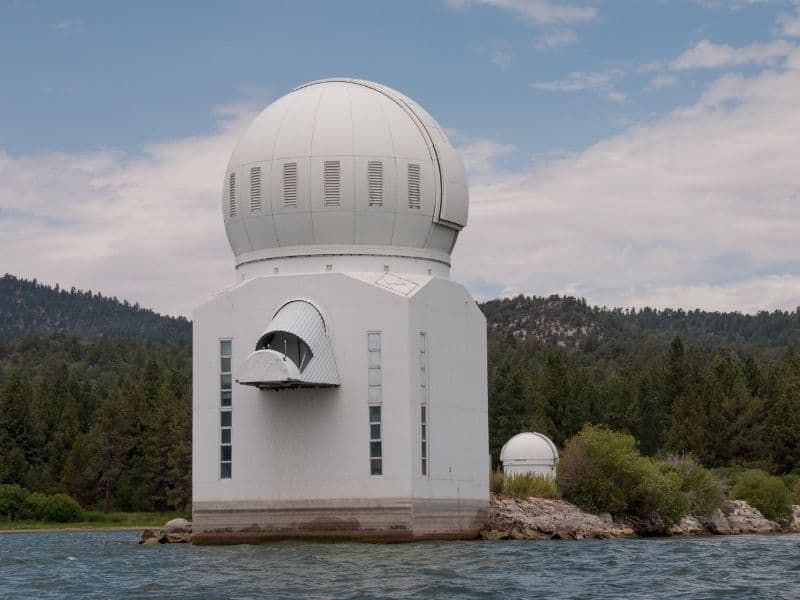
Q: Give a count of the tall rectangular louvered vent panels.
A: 6